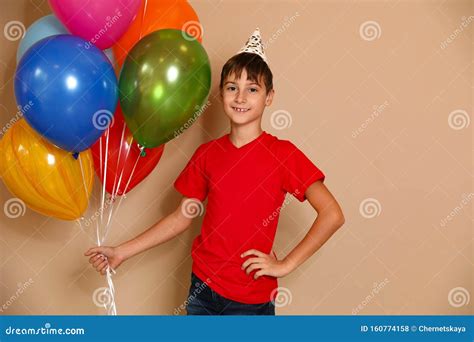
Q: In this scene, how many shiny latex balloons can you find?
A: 7